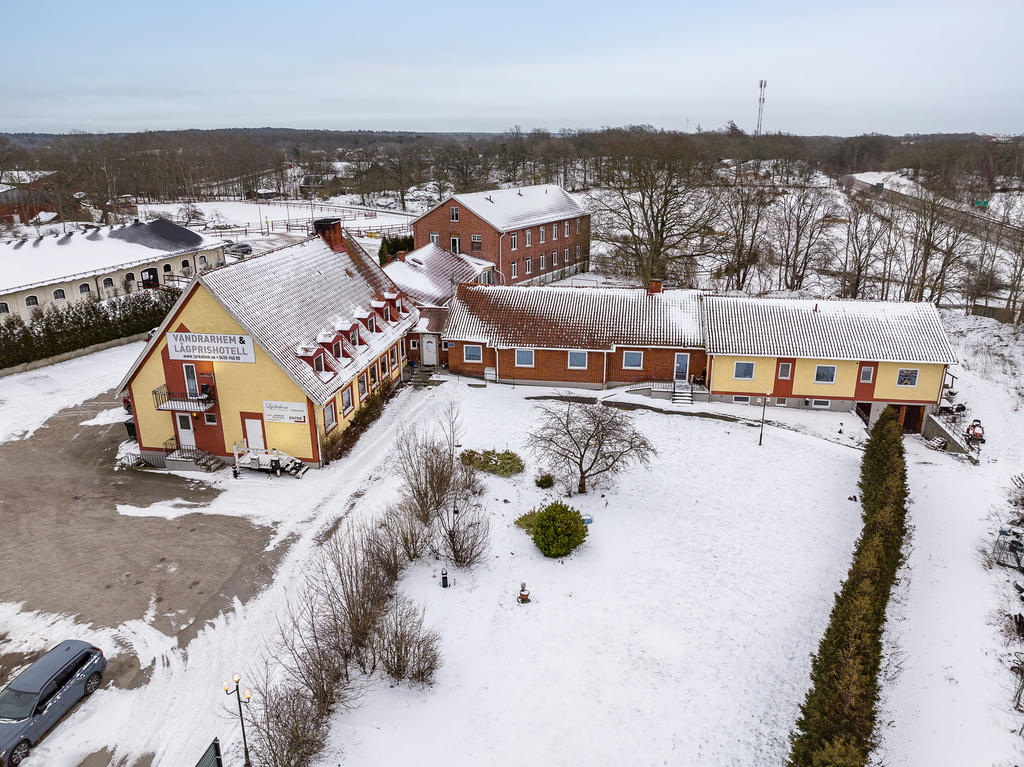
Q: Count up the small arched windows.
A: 9